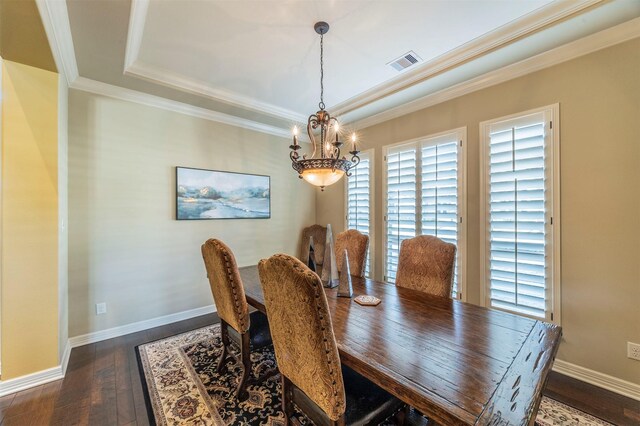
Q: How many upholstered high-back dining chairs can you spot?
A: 5